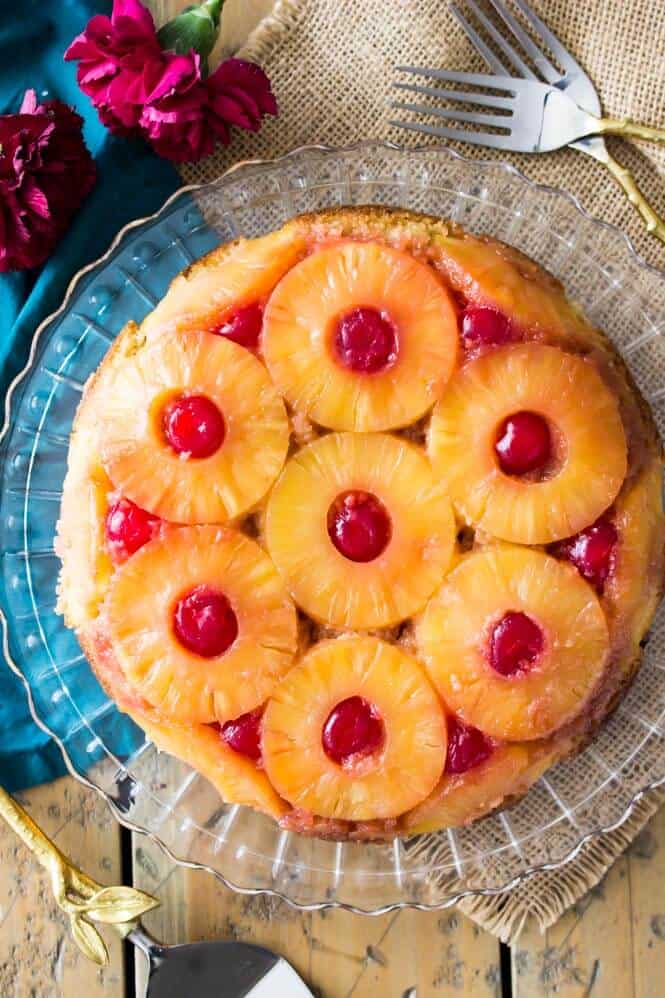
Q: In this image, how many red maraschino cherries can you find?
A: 13